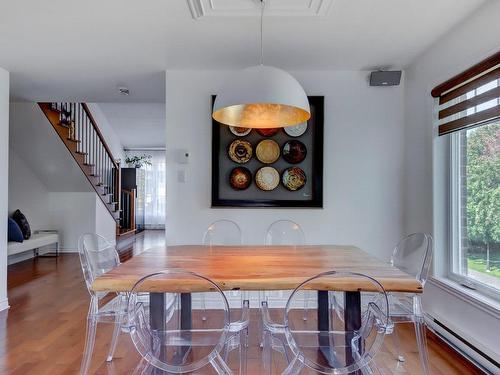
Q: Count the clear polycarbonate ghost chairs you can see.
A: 6